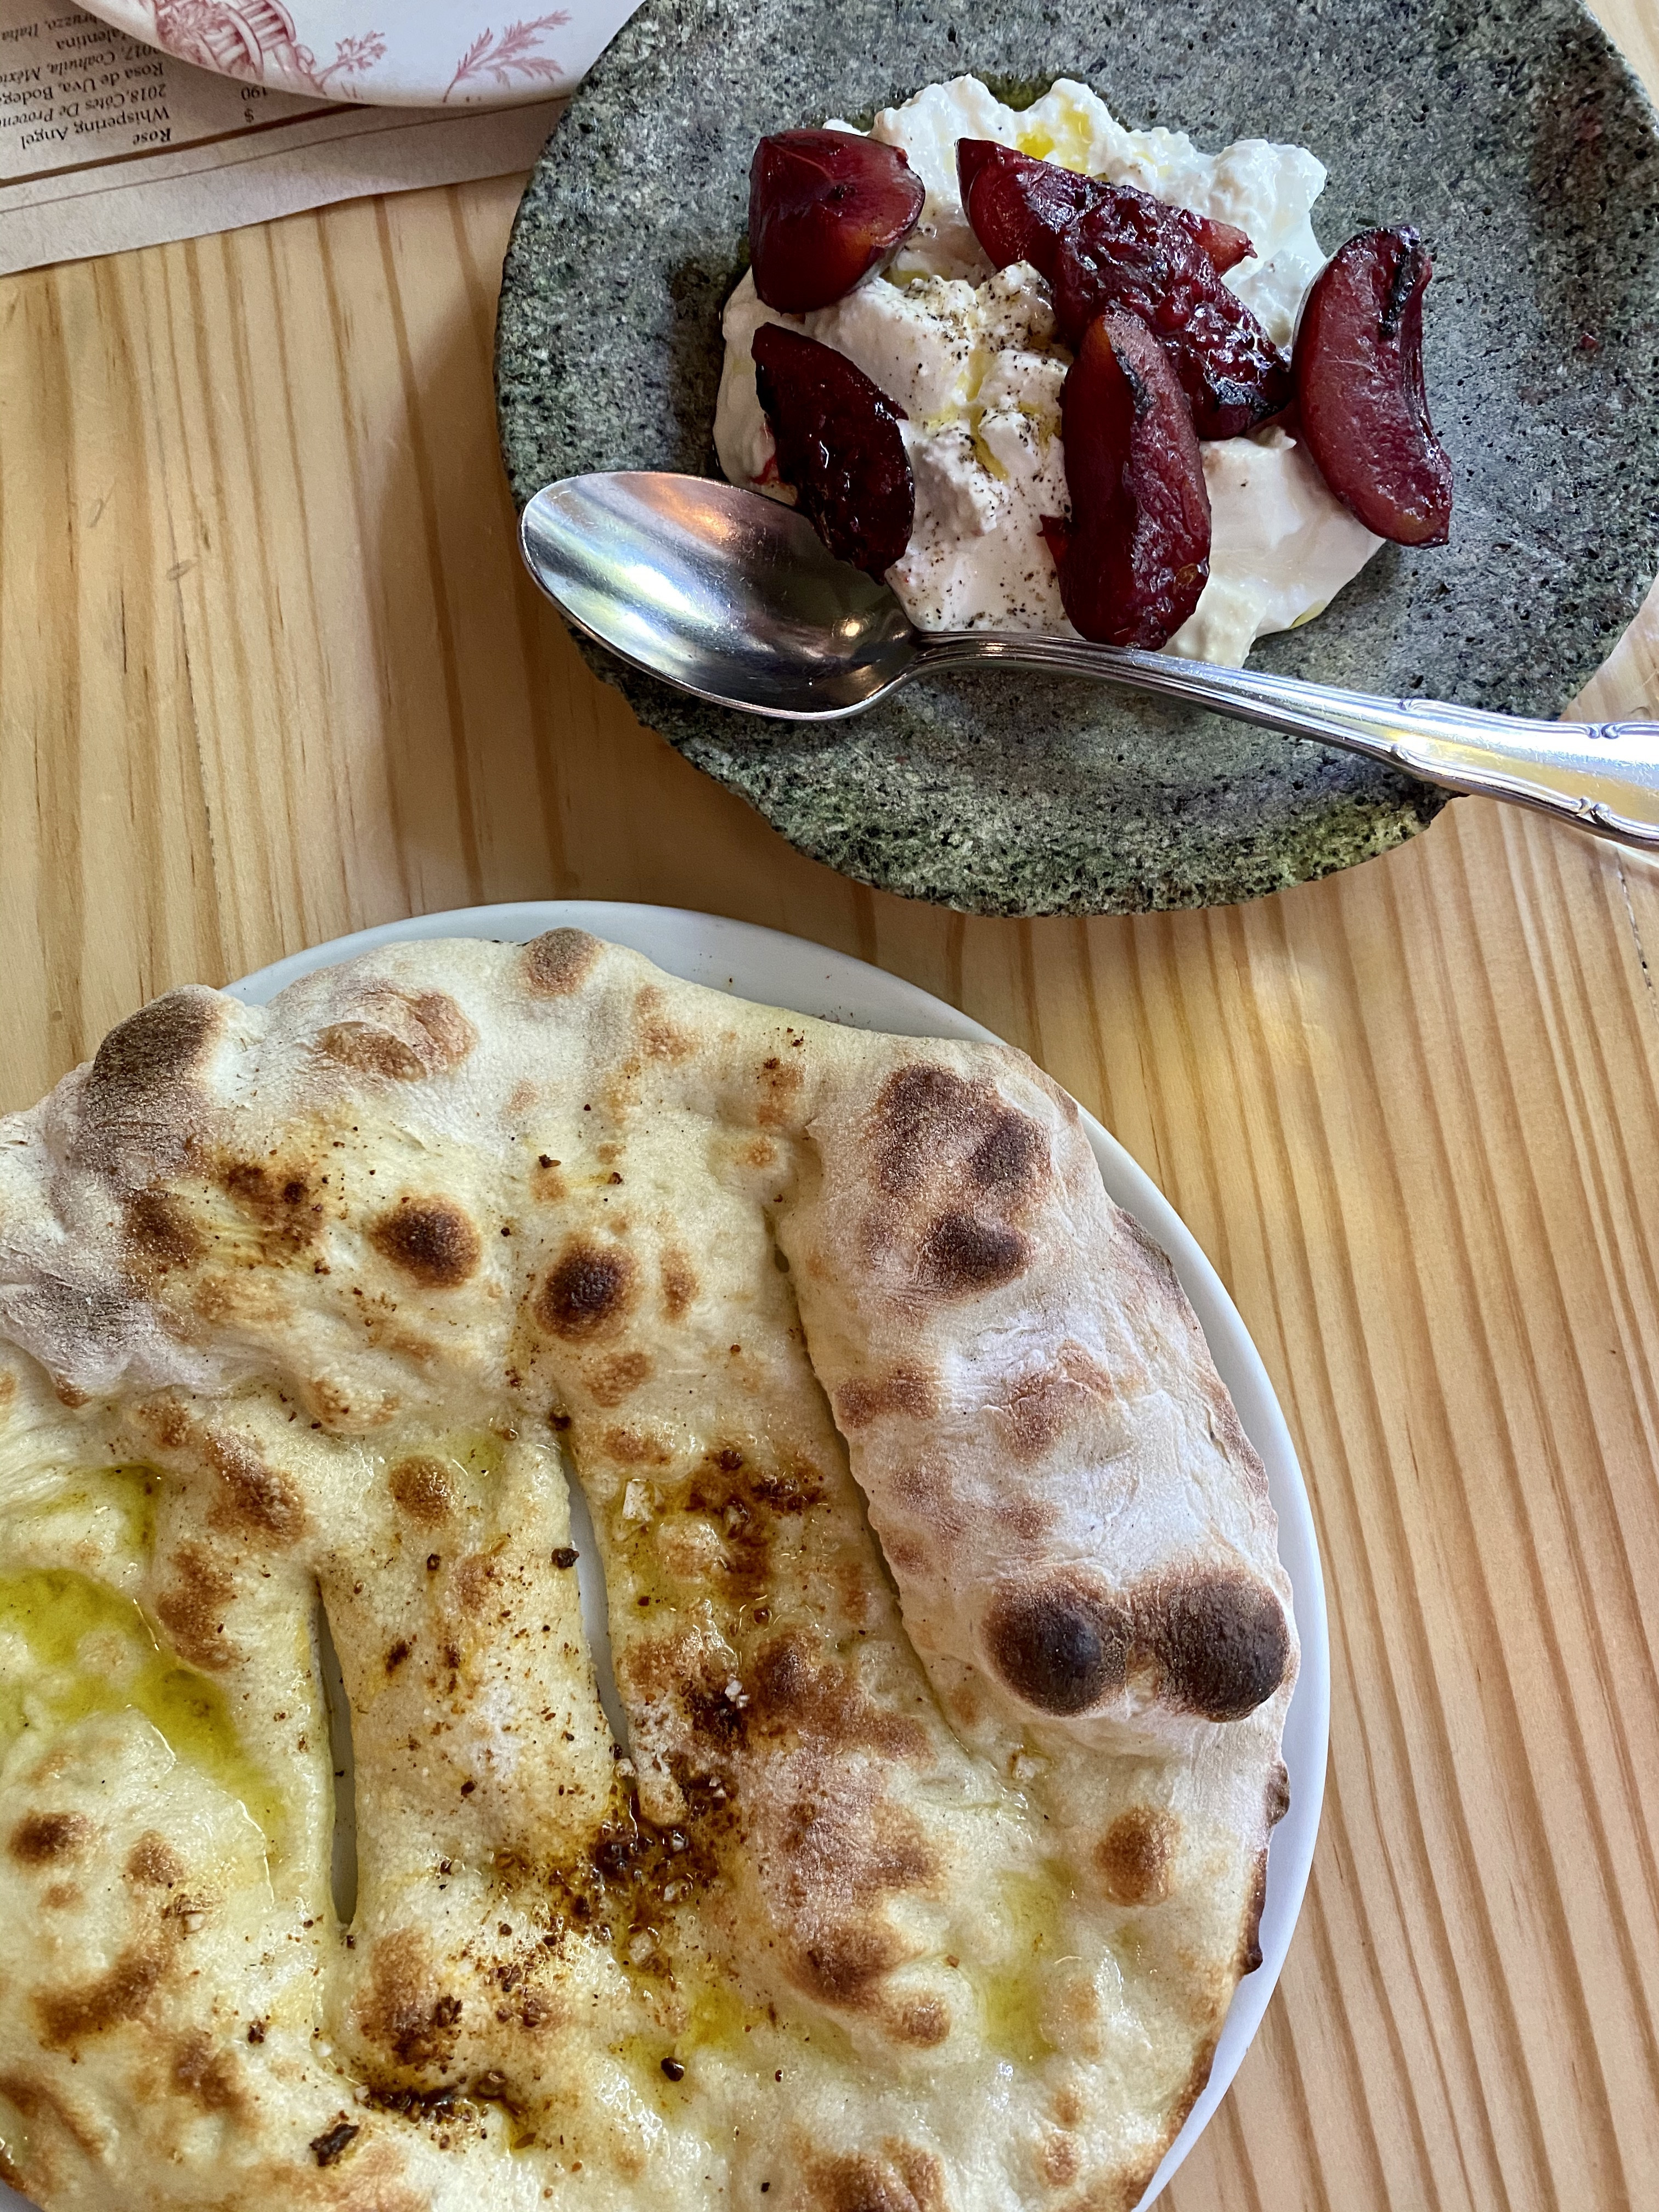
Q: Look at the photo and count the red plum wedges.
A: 6